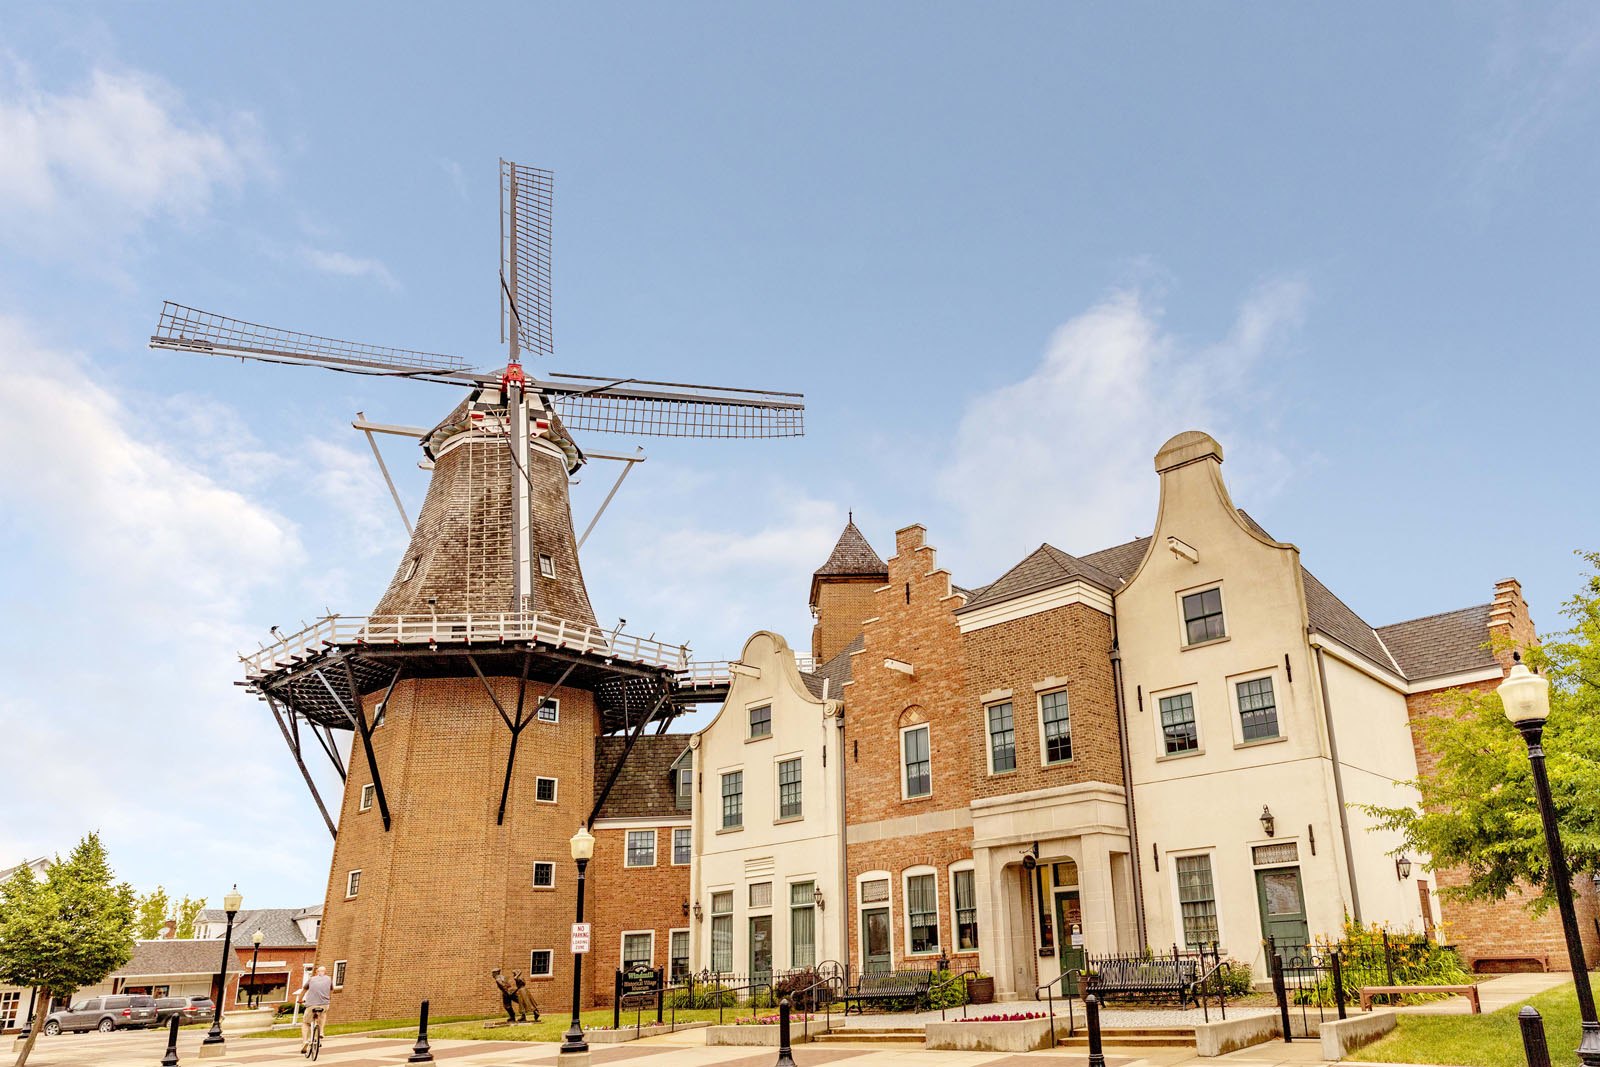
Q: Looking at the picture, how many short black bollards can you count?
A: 5